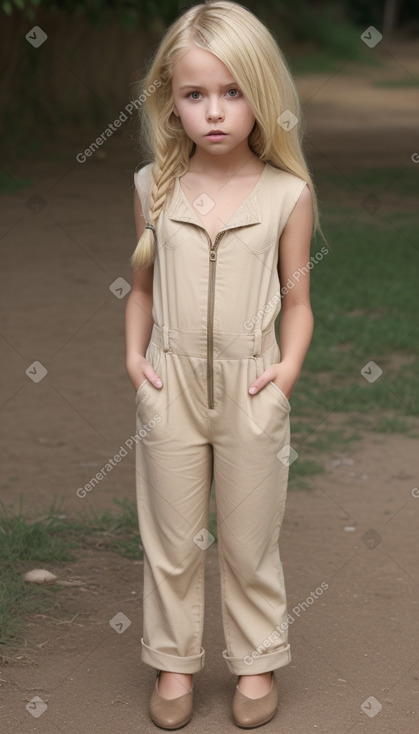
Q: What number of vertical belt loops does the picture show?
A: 2